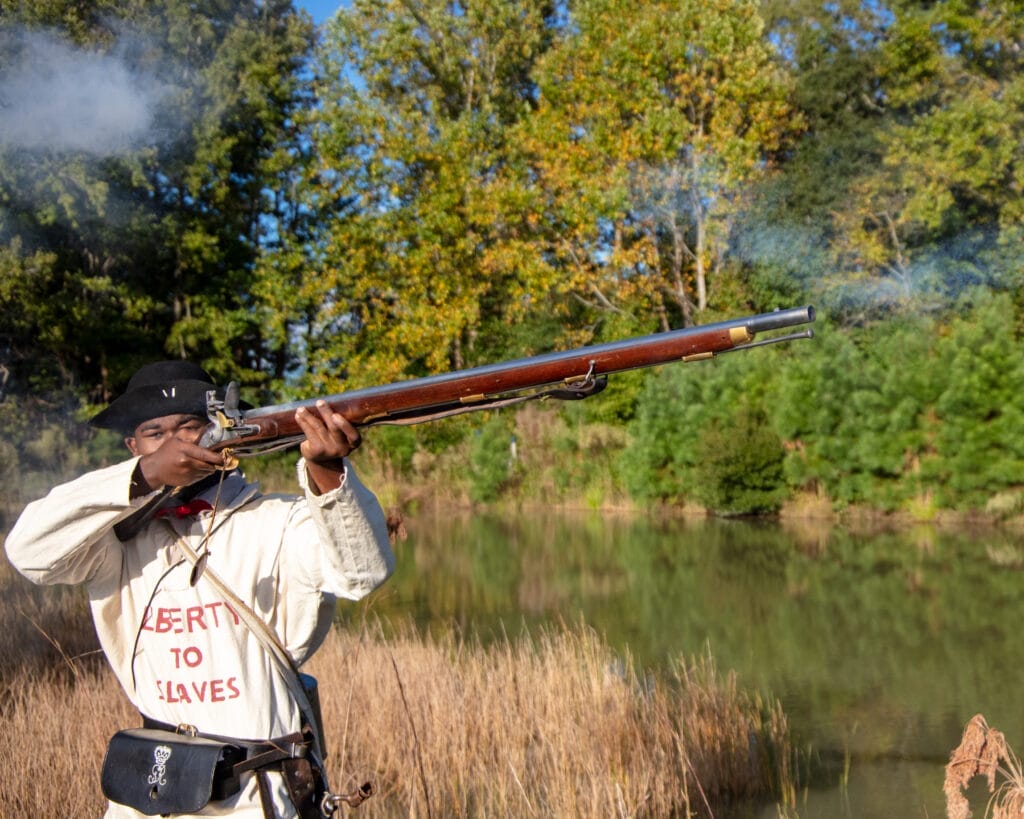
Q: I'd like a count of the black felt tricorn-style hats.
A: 1